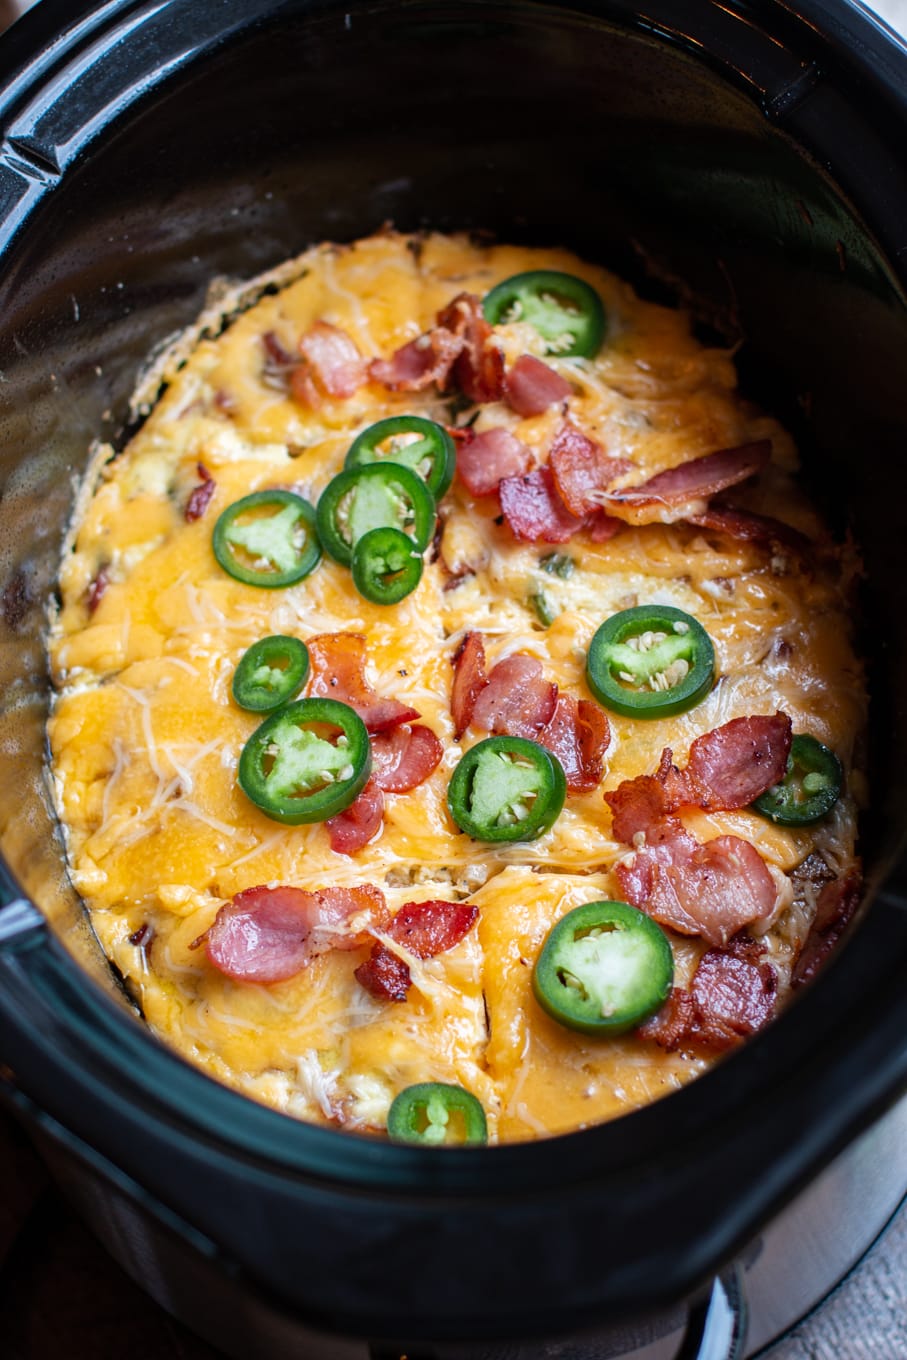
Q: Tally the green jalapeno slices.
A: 12